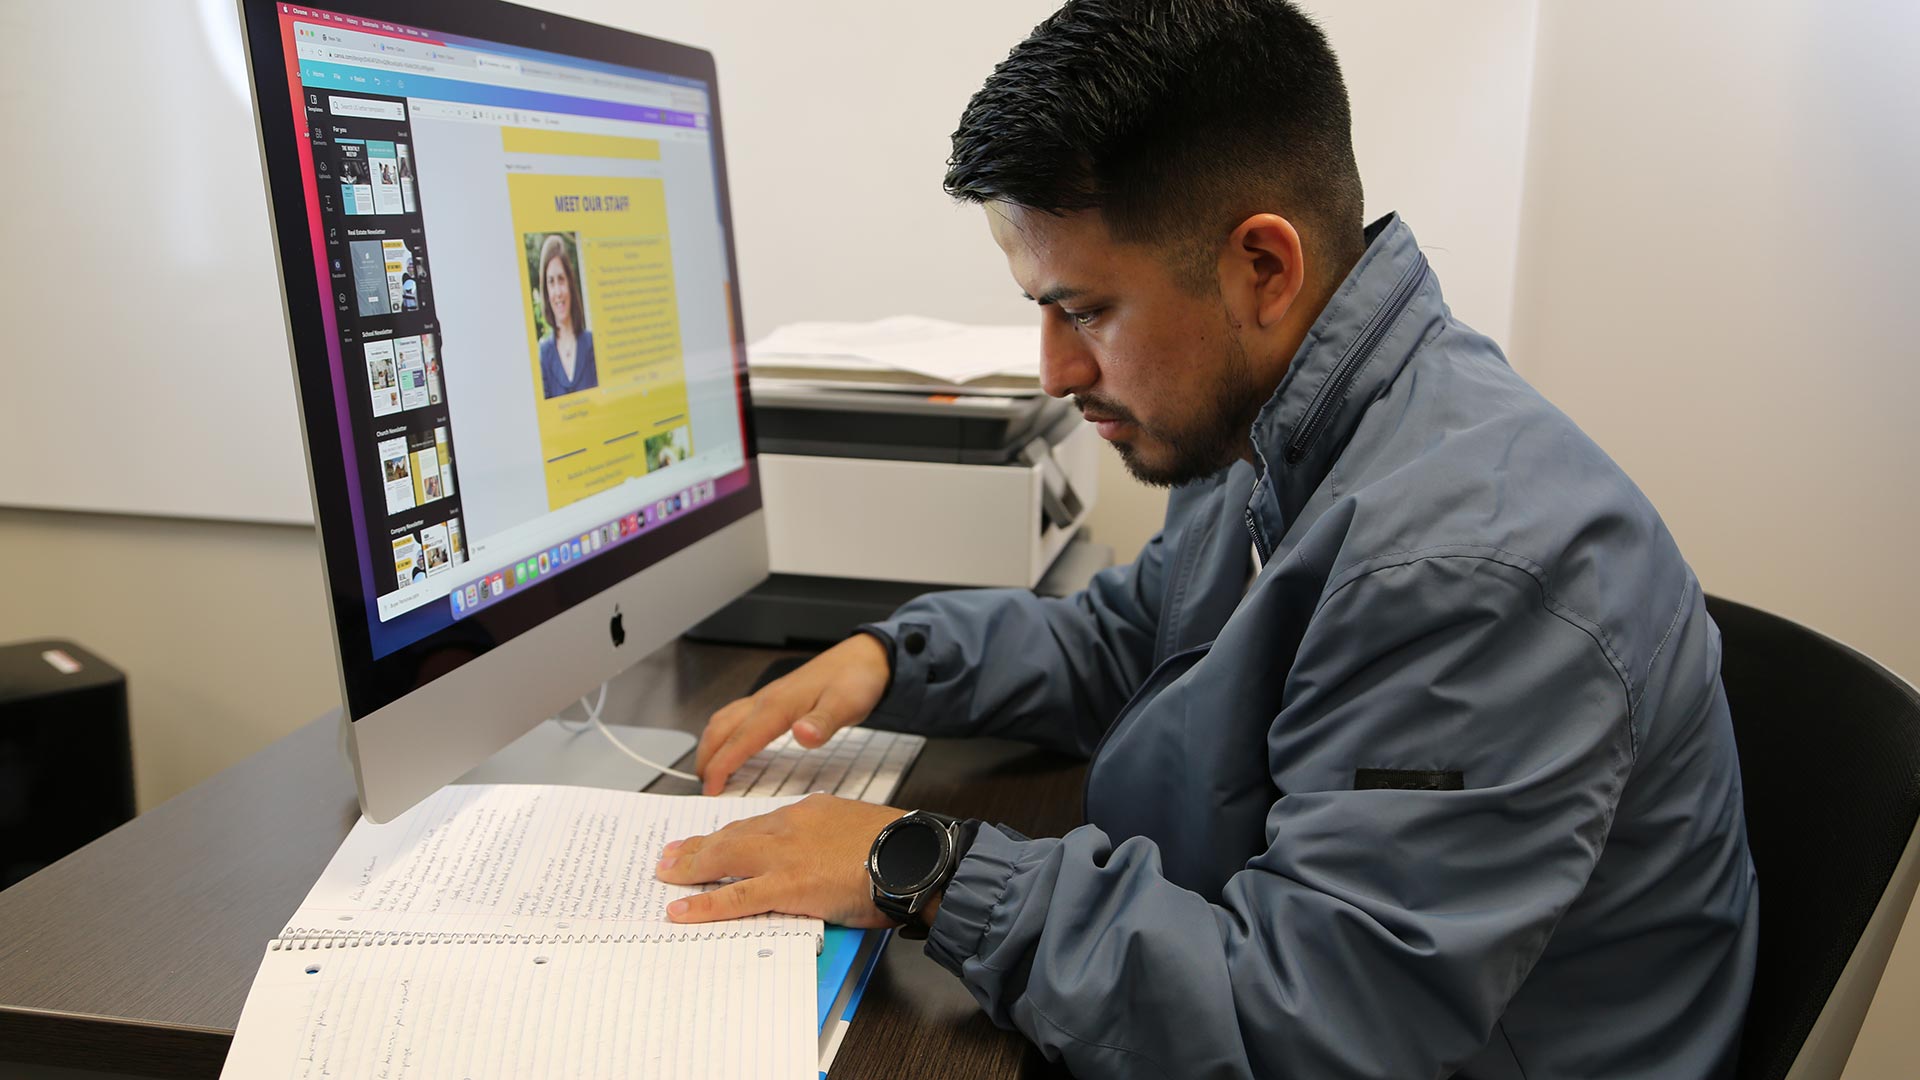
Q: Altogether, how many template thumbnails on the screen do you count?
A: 15